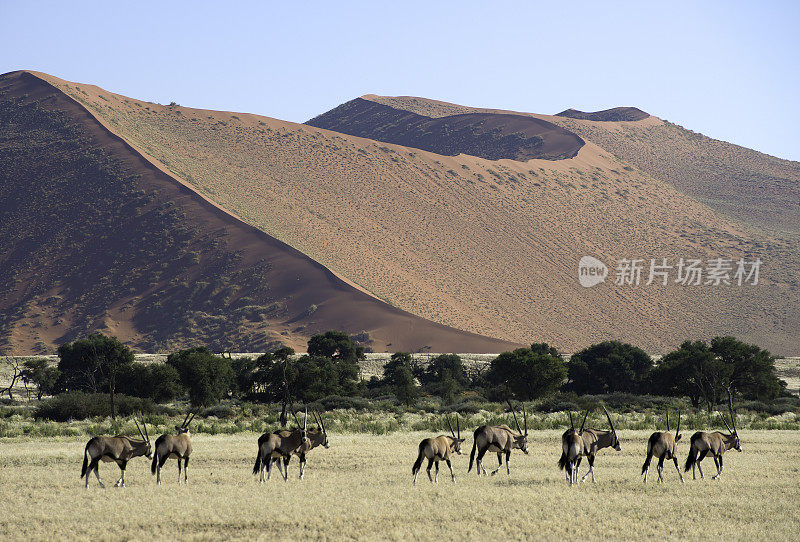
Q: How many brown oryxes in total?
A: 10